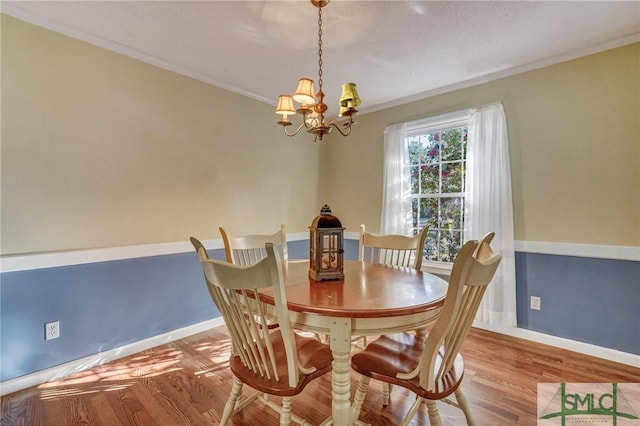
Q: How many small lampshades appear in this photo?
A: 5